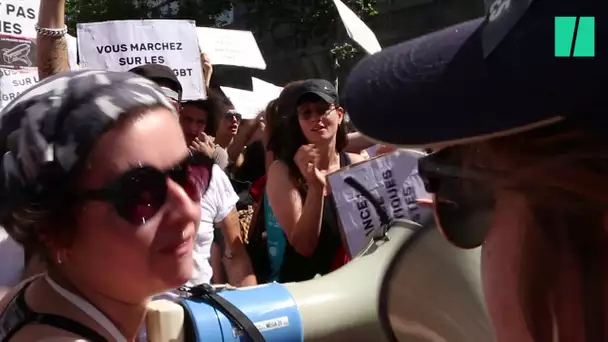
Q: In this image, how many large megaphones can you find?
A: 2